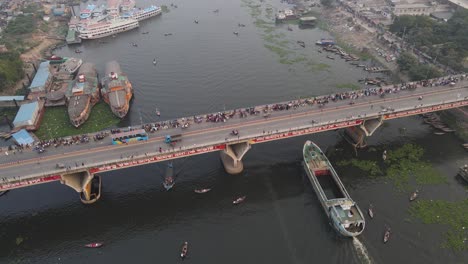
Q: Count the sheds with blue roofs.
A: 4